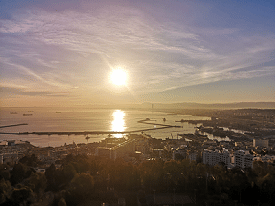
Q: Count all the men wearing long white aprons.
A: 0